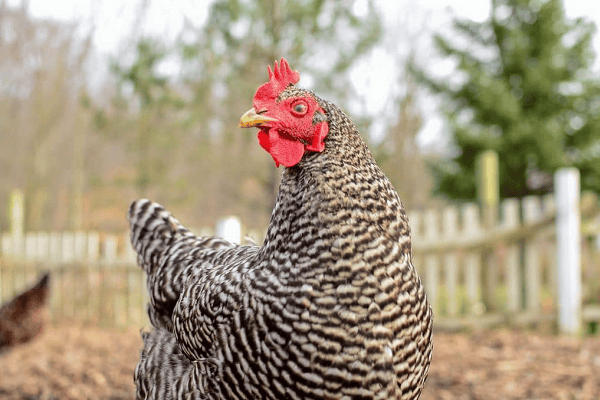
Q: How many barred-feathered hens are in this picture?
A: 1